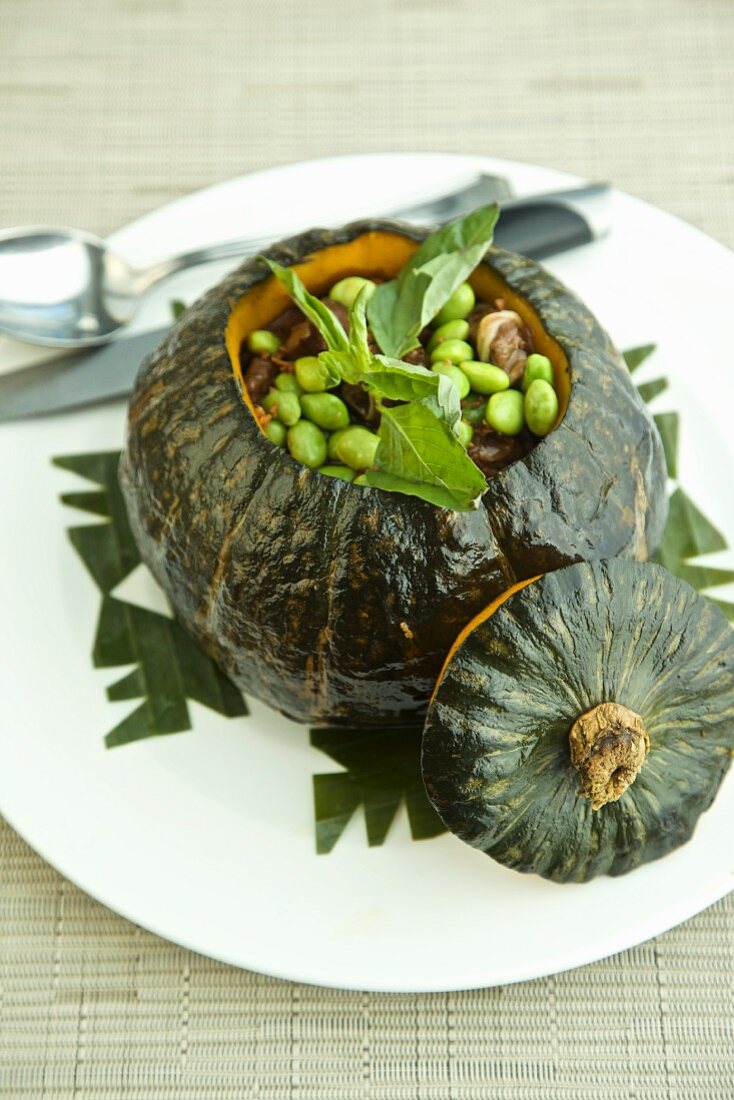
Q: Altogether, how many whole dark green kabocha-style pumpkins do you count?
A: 1